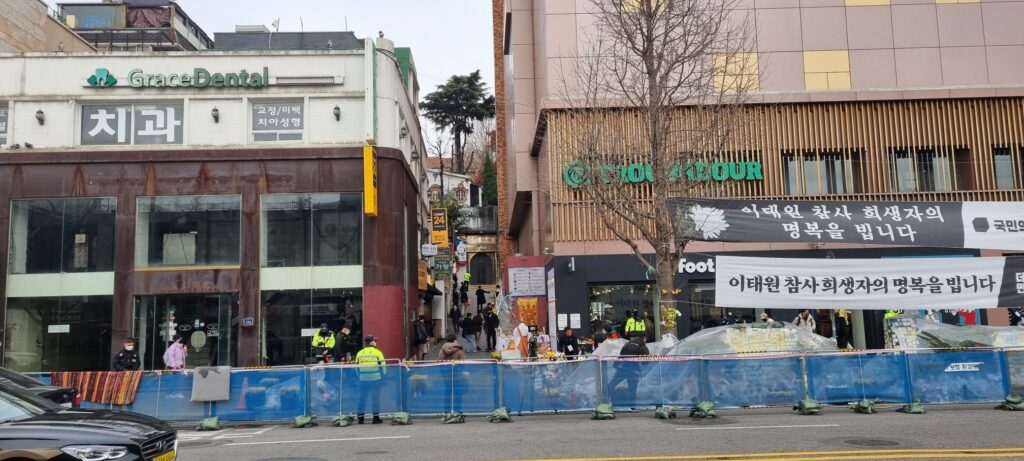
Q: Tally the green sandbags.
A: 13